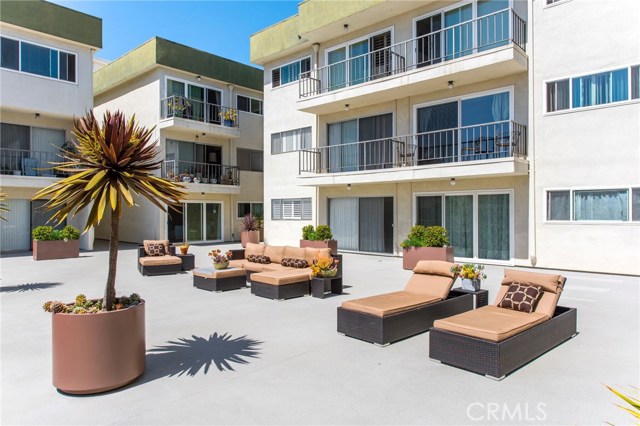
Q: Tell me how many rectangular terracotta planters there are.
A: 3